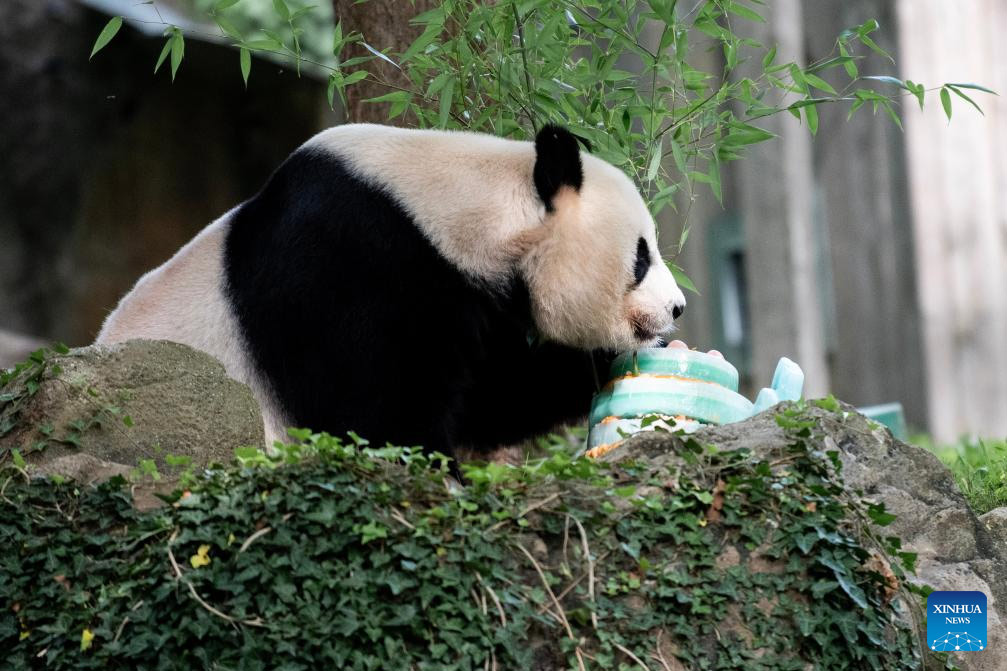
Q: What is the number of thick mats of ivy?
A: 1